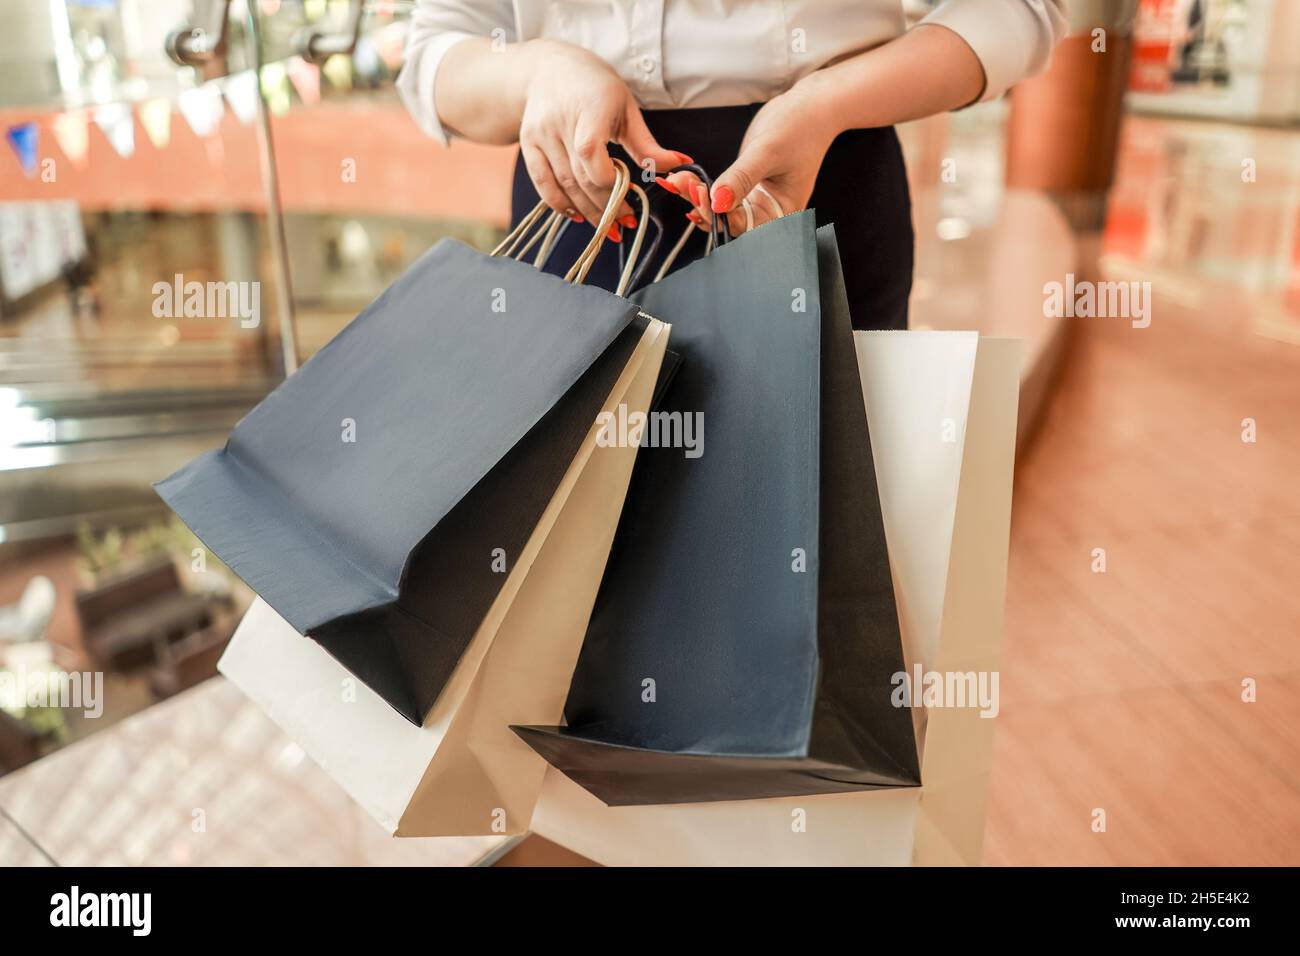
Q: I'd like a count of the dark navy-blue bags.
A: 2